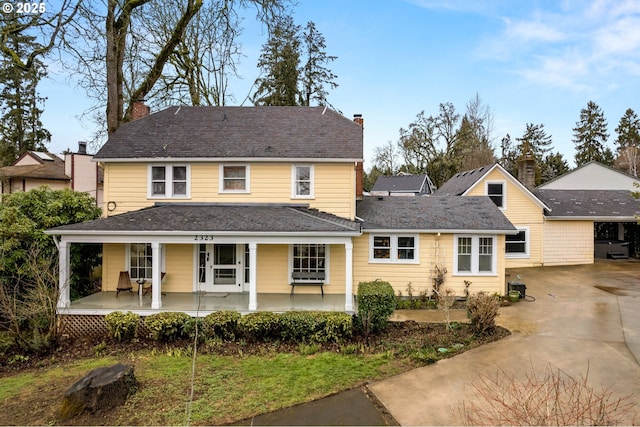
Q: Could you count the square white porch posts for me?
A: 4